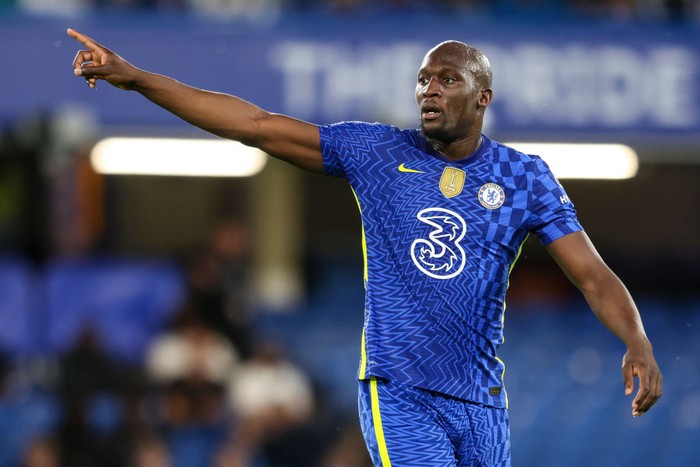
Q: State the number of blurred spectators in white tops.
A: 2